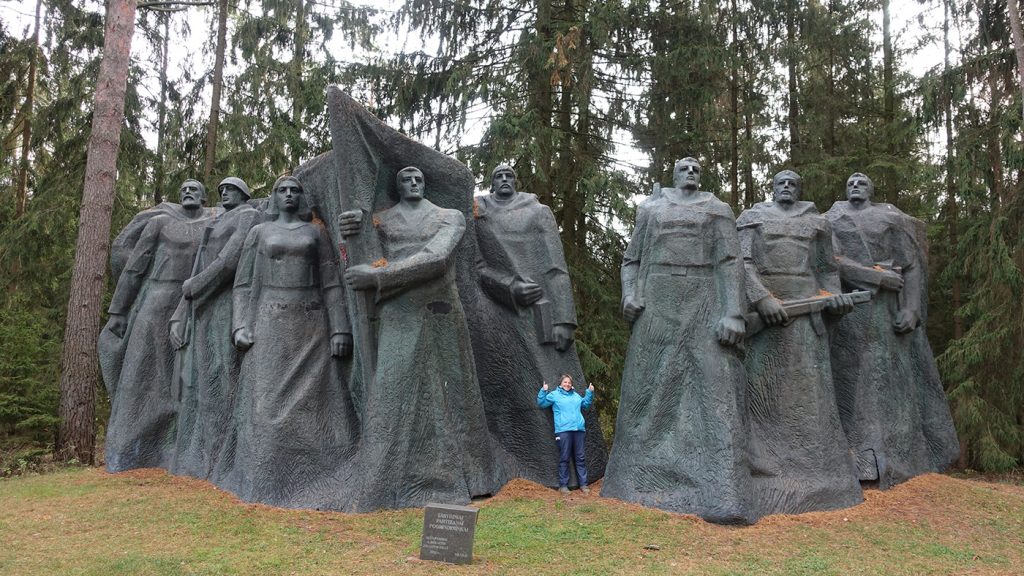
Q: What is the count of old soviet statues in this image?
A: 8